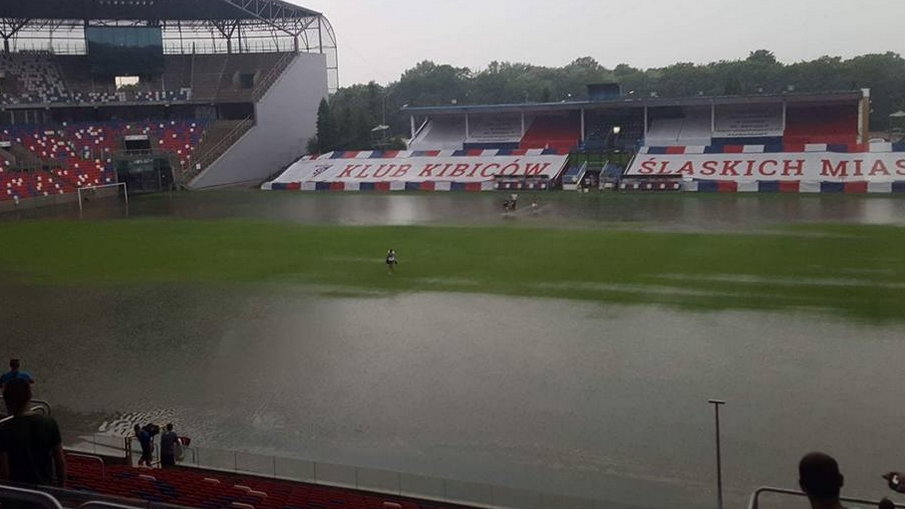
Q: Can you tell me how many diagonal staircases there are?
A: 2